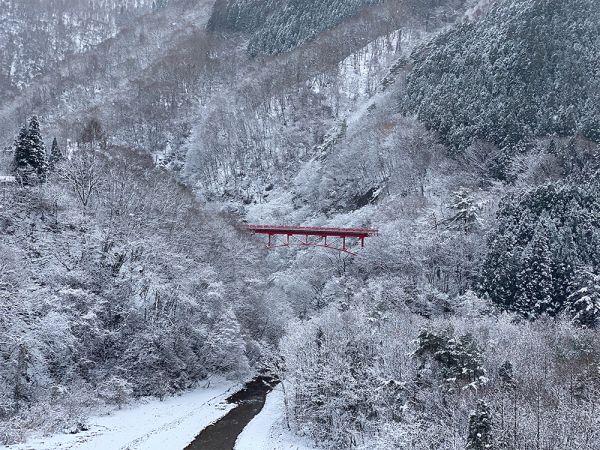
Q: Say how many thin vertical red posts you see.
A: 6